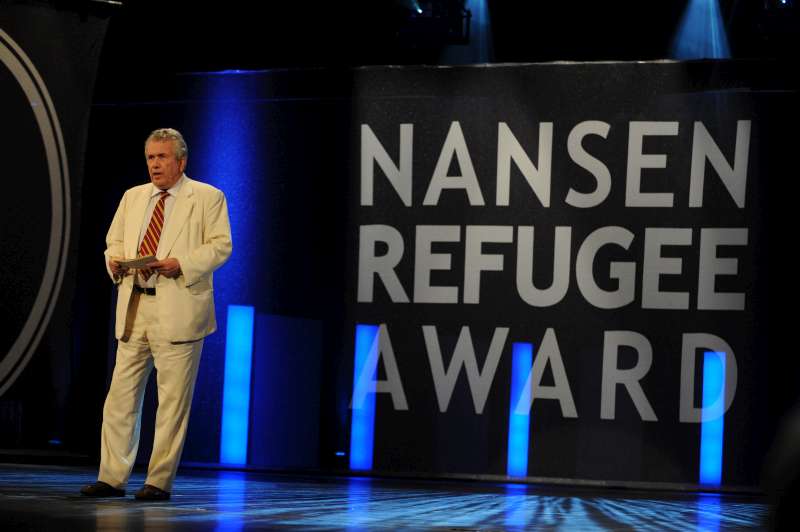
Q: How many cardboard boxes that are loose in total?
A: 0